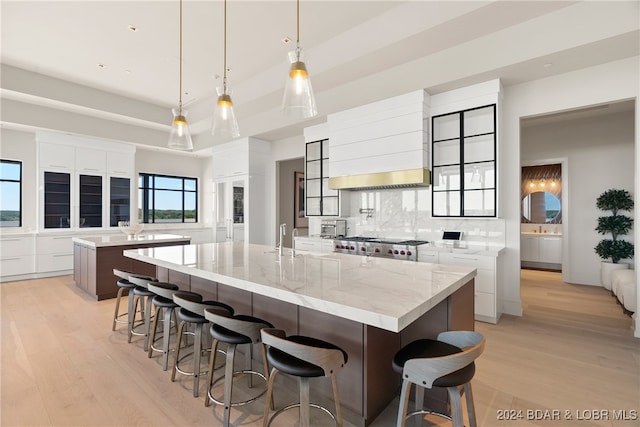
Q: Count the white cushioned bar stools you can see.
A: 0